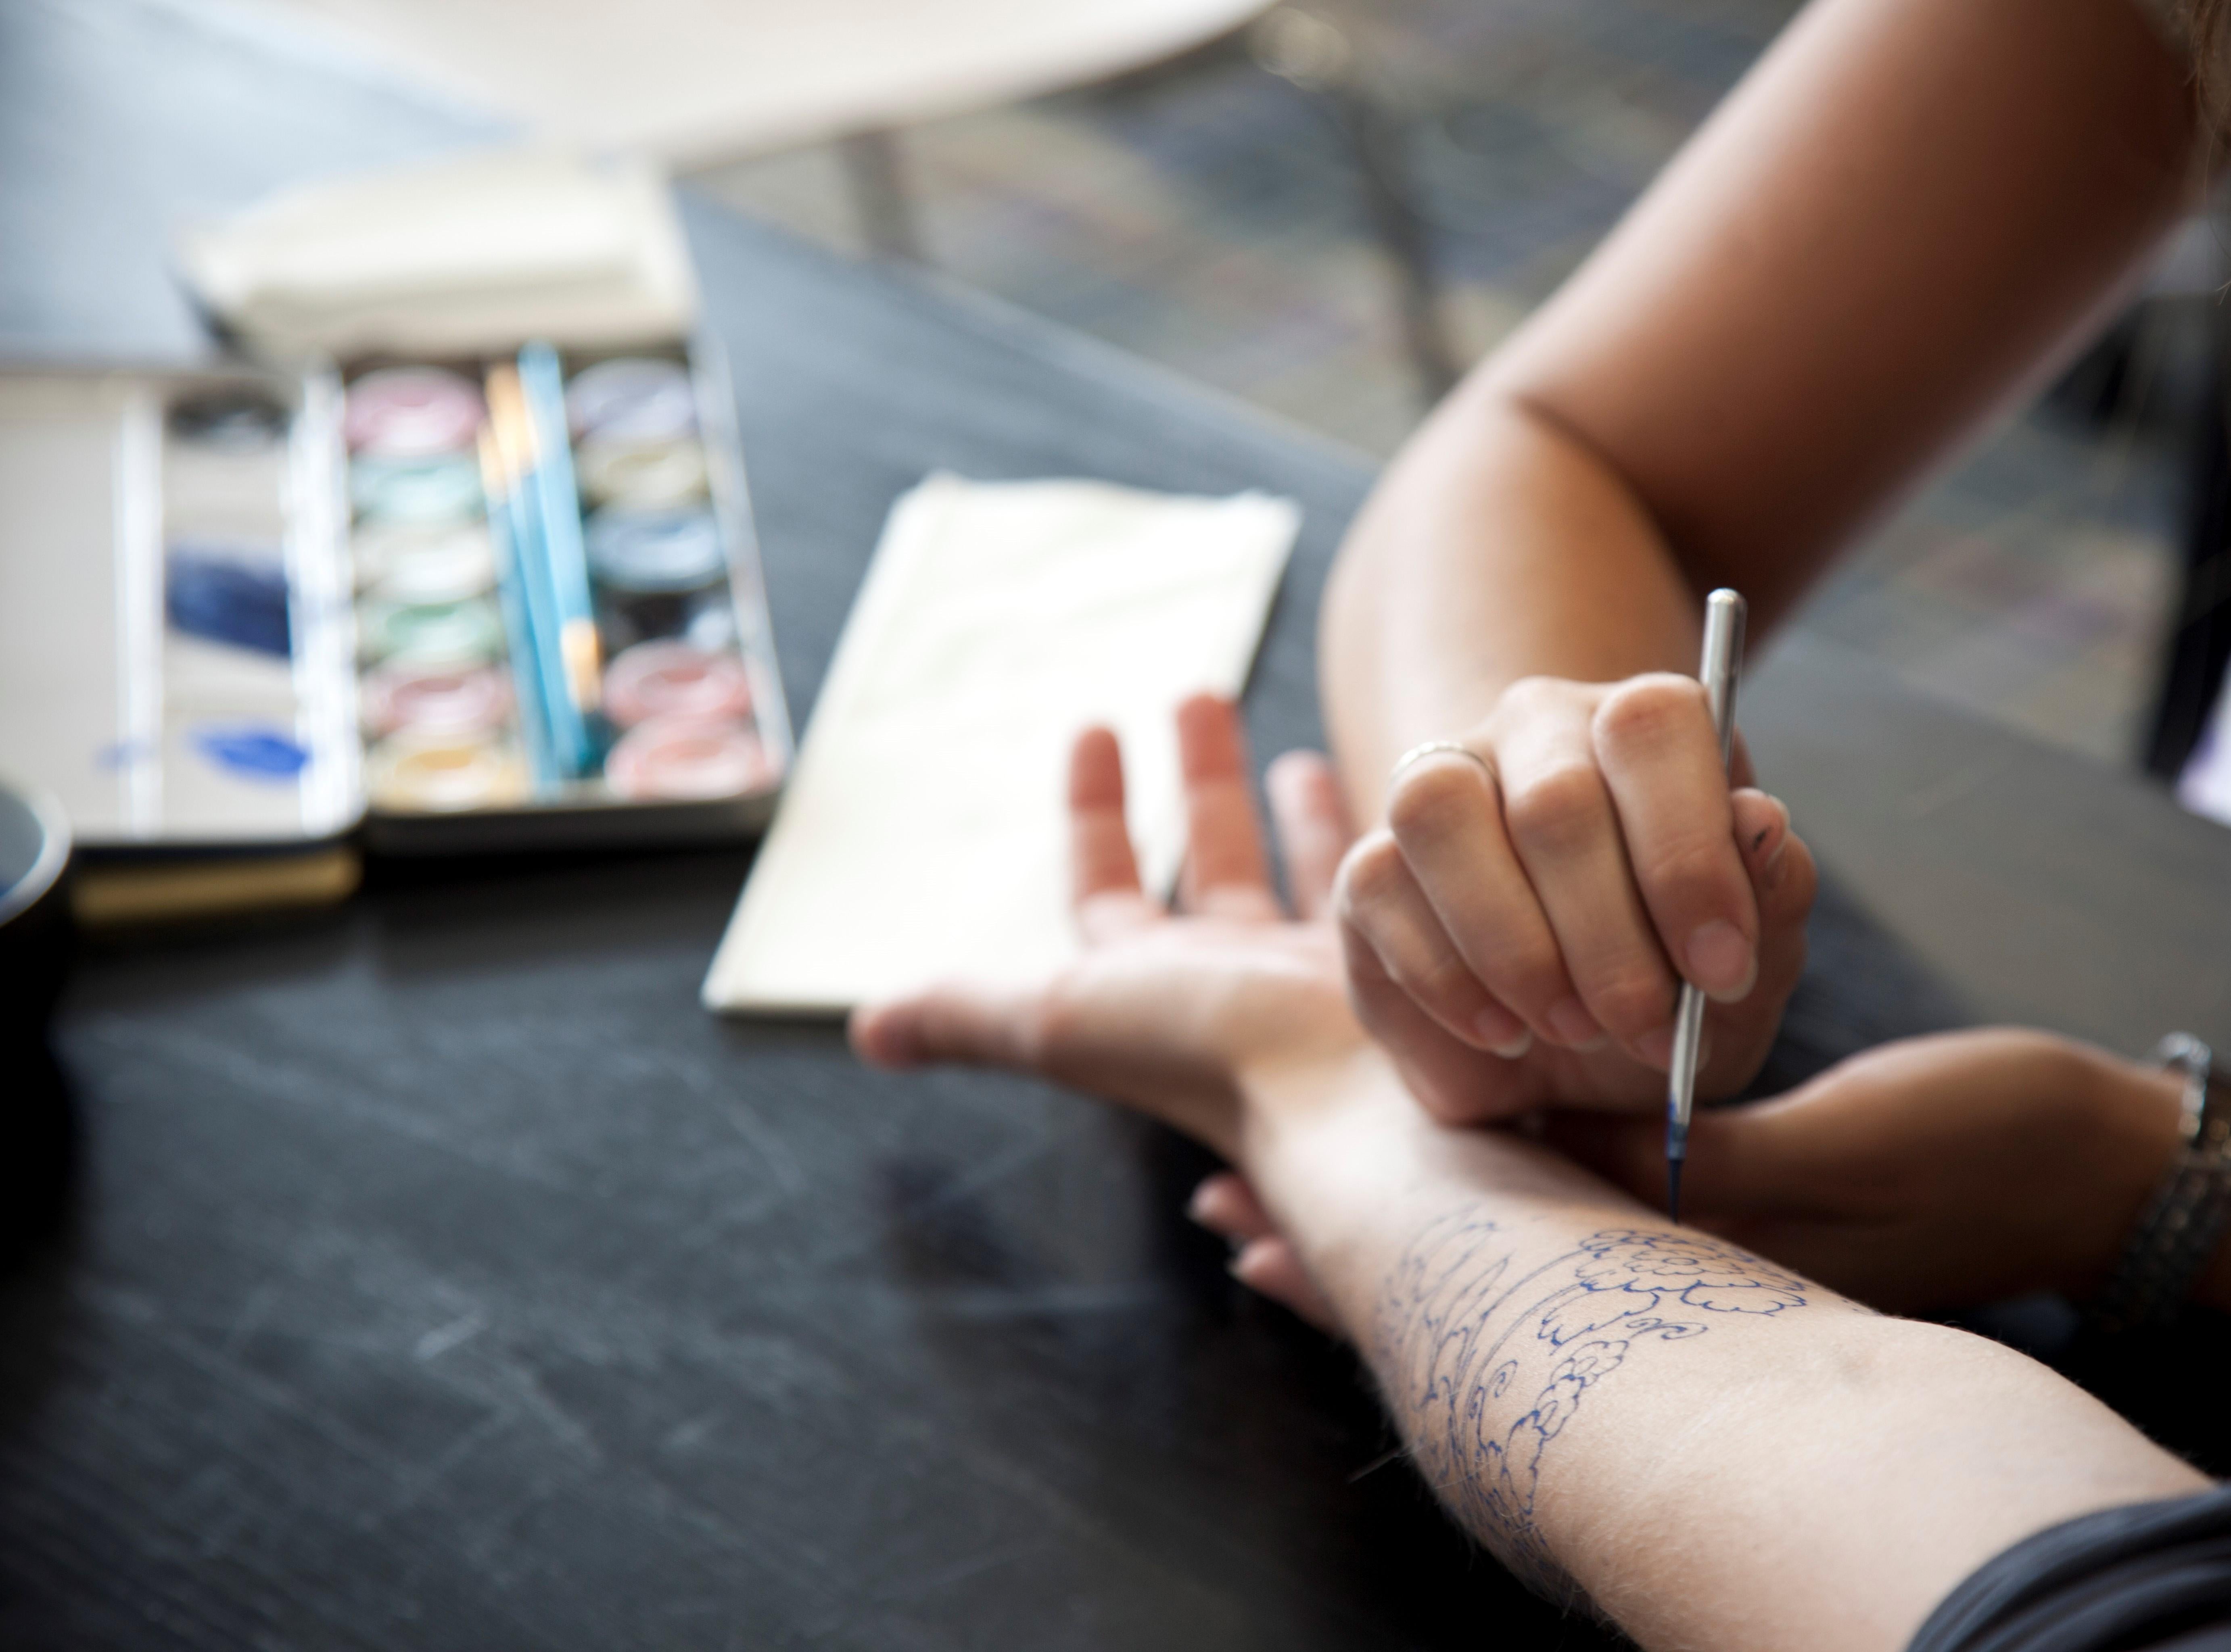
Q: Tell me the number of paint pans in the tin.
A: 12